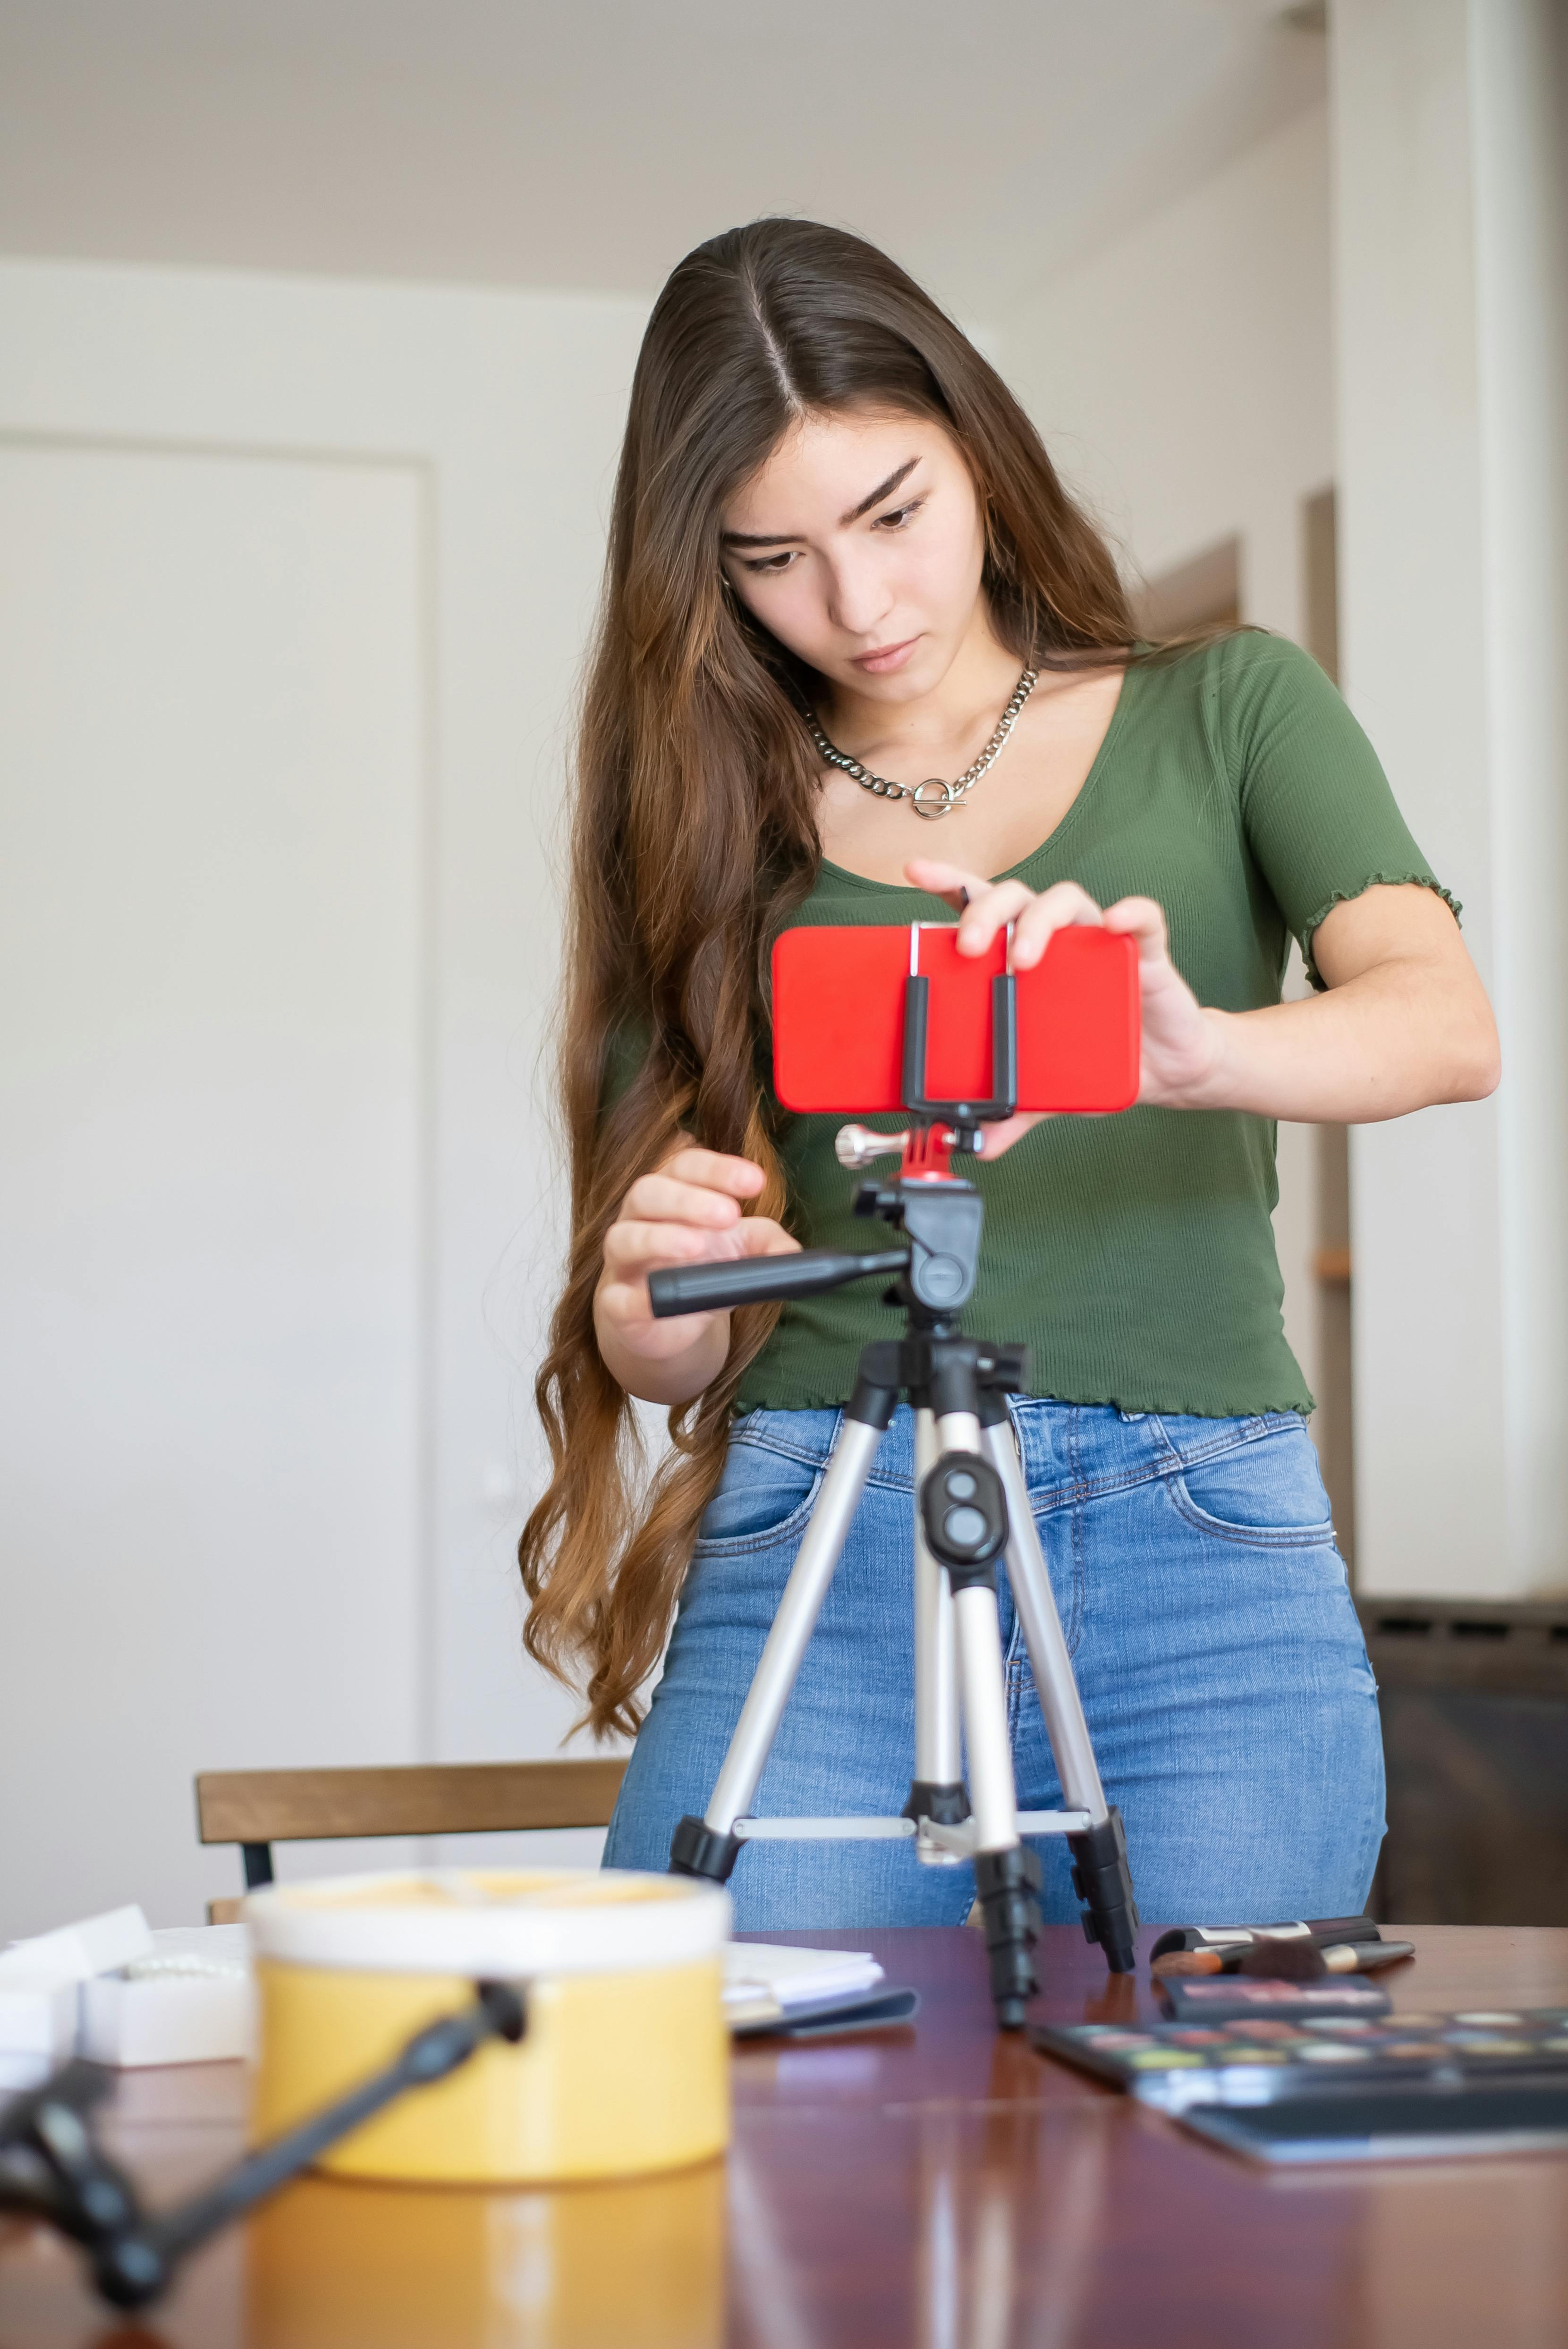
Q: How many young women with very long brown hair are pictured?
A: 1